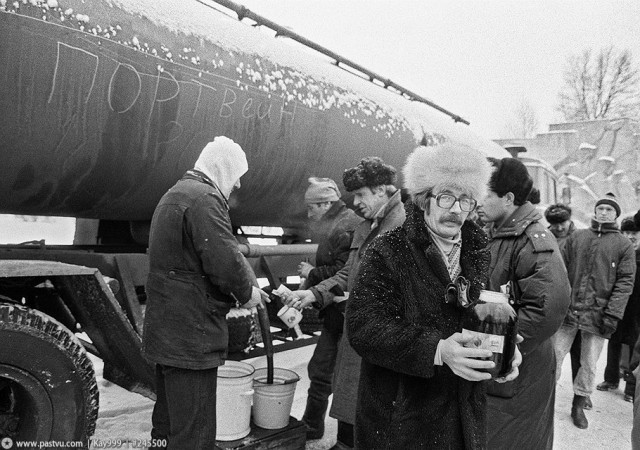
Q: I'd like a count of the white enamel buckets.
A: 2